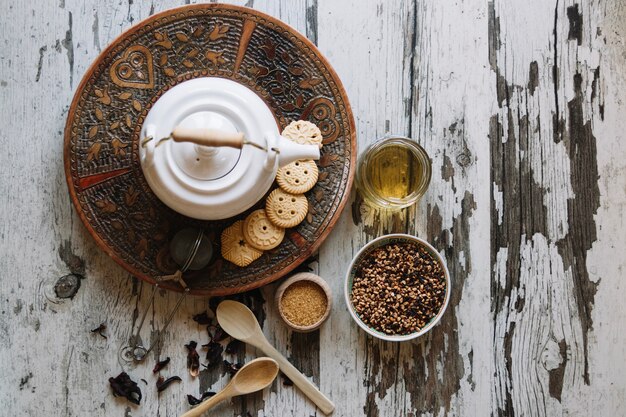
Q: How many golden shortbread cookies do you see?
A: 5